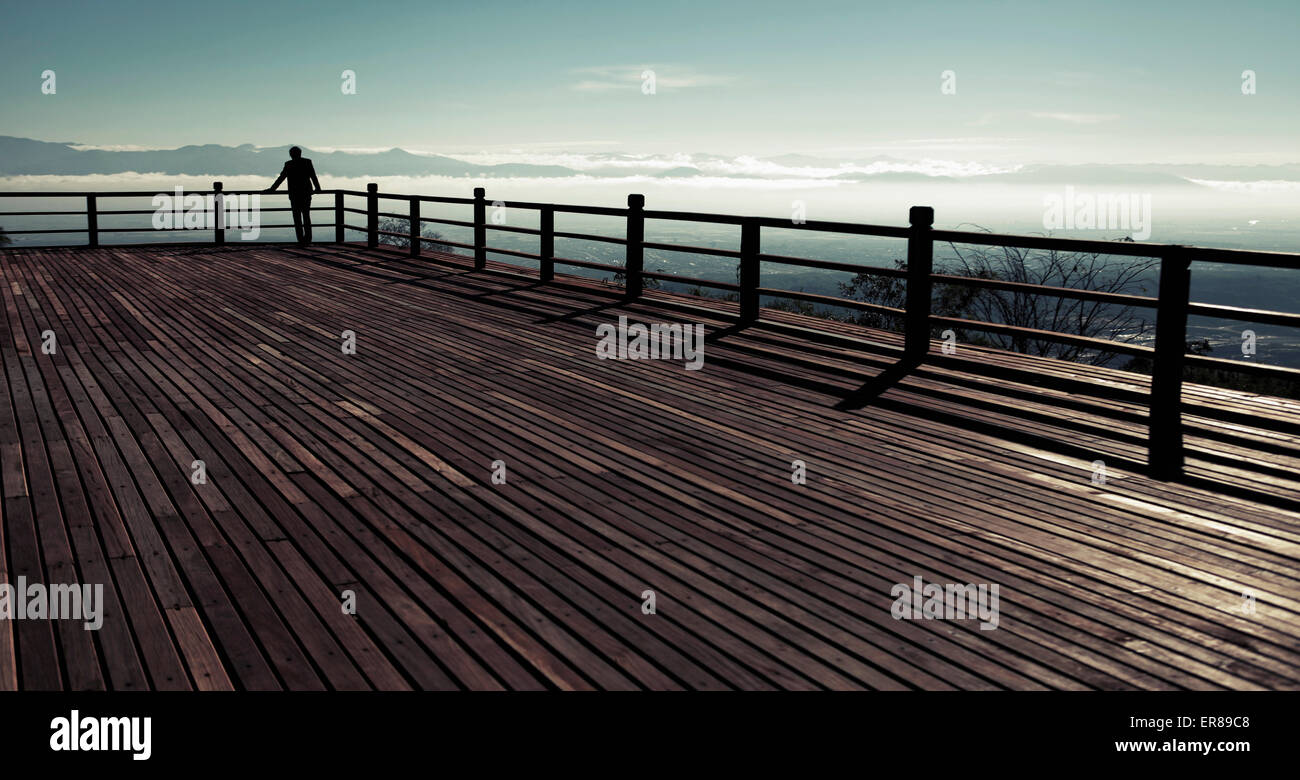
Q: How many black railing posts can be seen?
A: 11